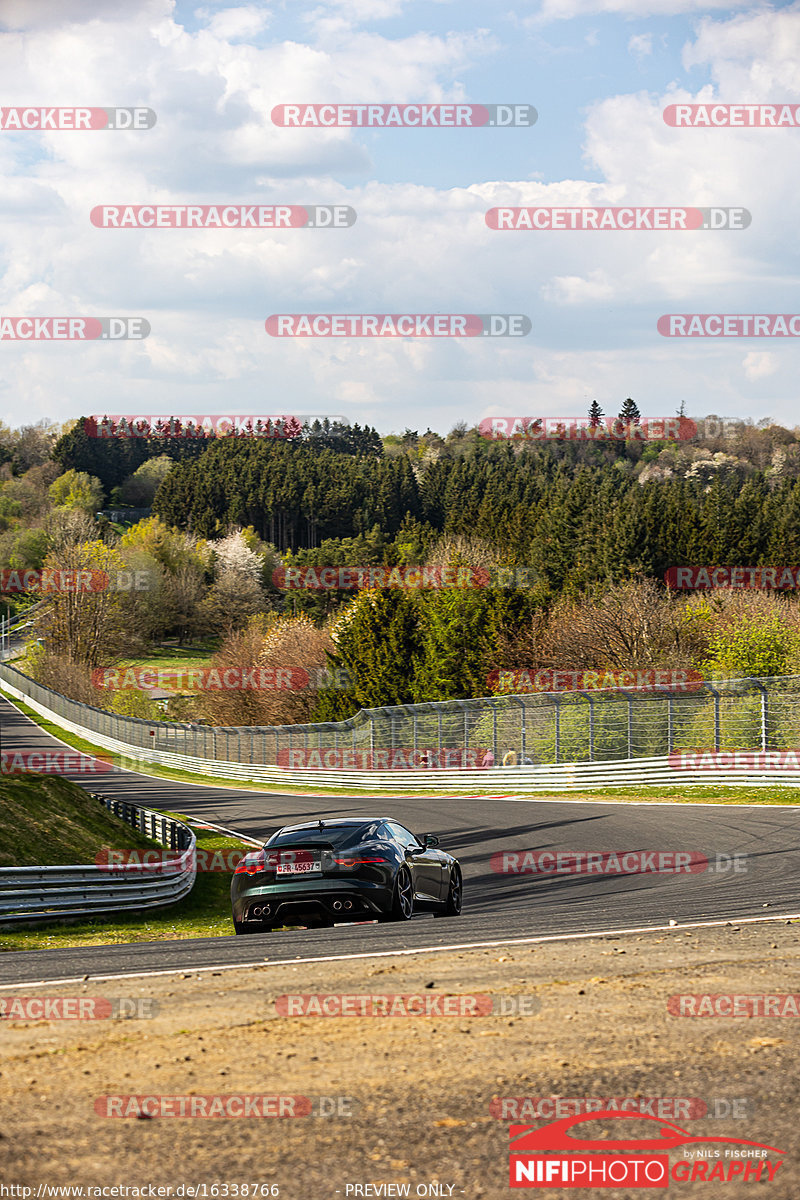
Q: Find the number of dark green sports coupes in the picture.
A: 1